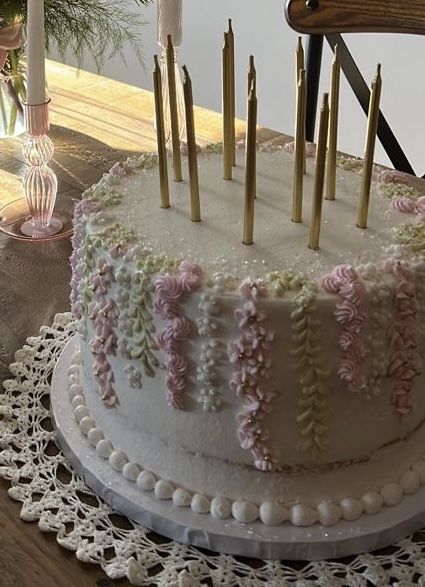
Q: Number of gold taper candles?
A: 12